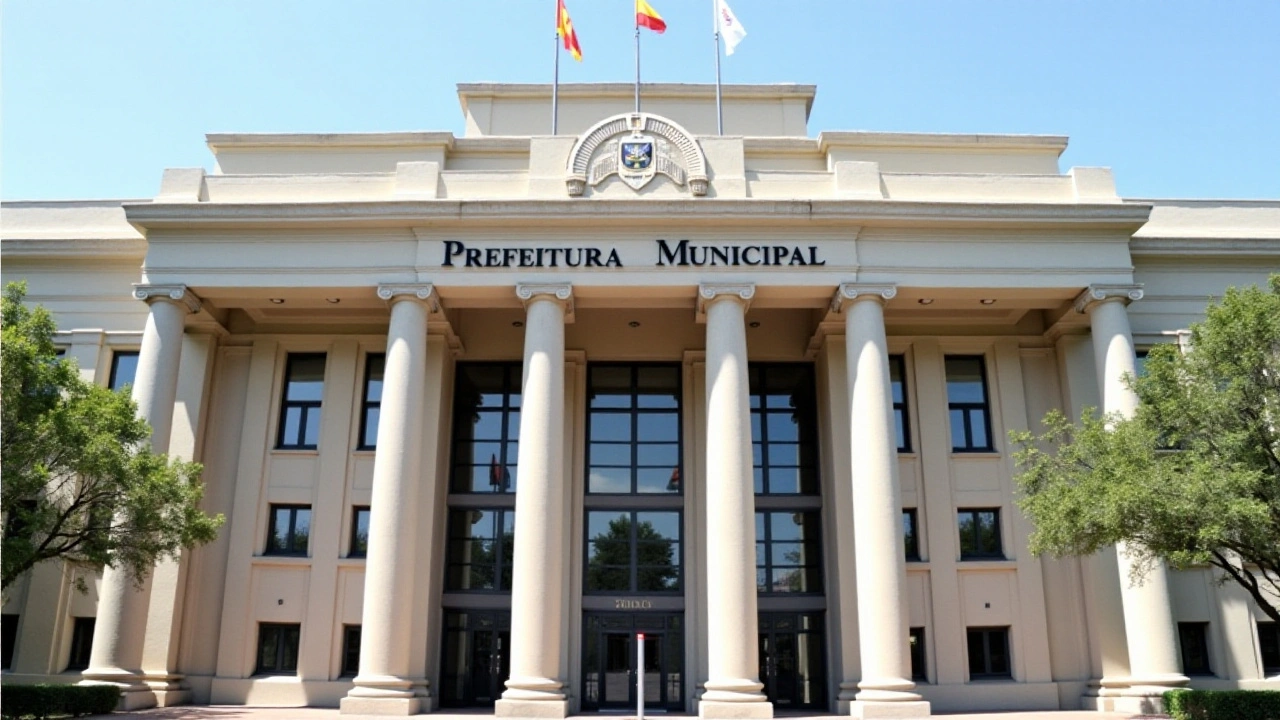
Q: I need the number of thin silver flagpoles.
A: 3